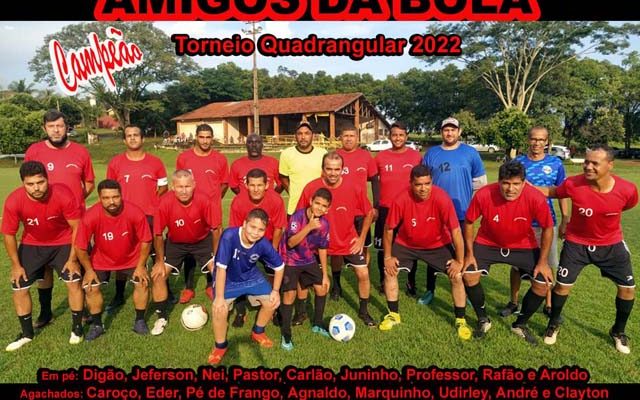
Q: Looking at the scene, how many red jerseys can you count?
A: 14